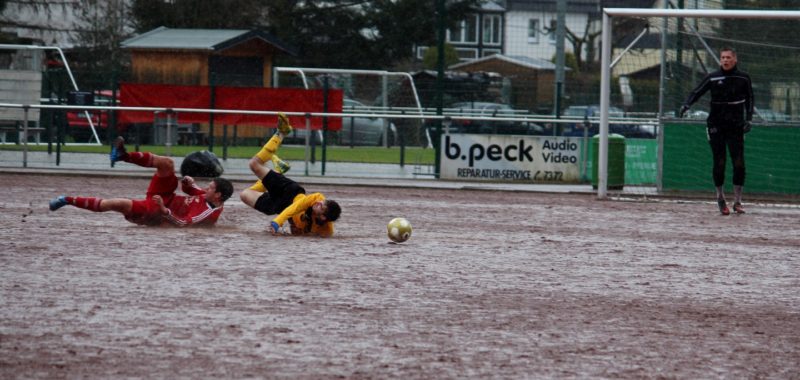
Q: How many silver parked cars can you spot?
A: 1